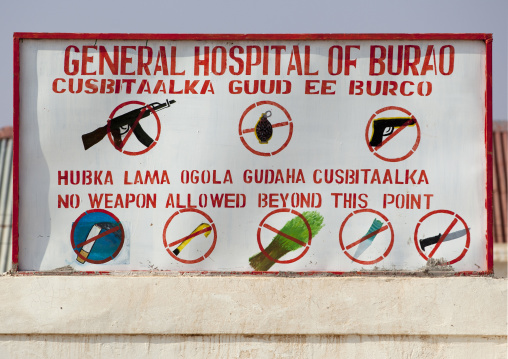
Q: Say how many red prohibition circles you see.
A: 8